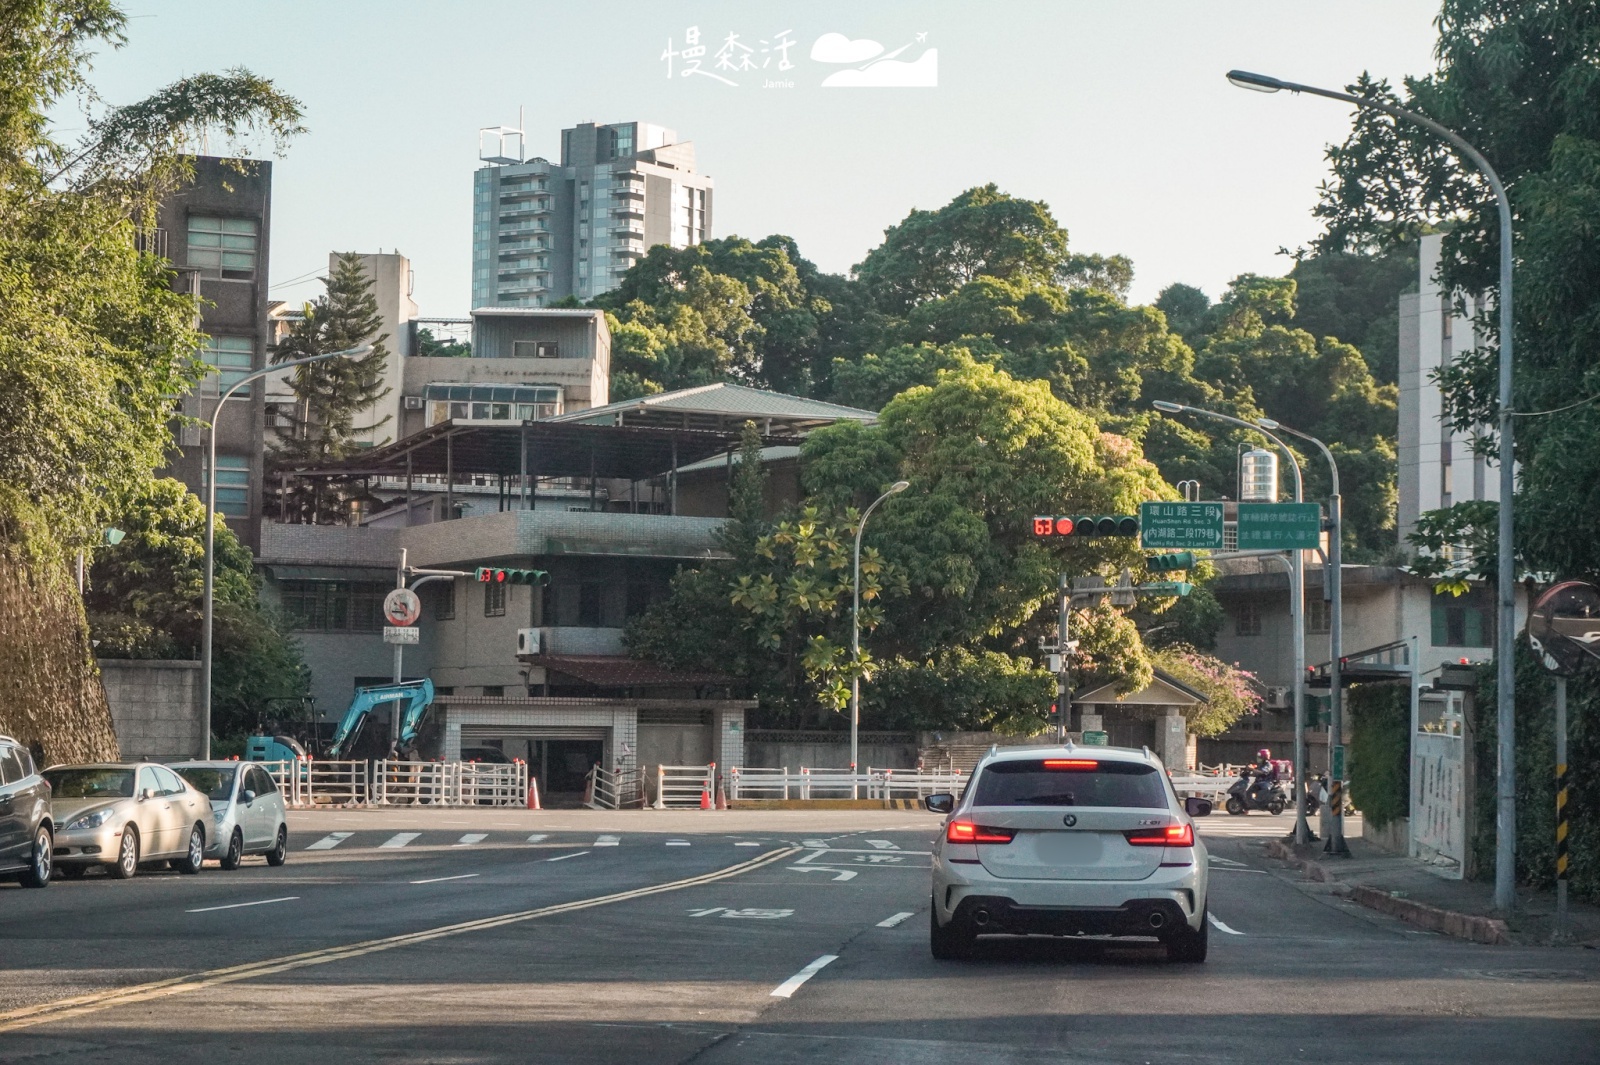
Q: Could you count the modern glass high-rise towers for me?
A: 1